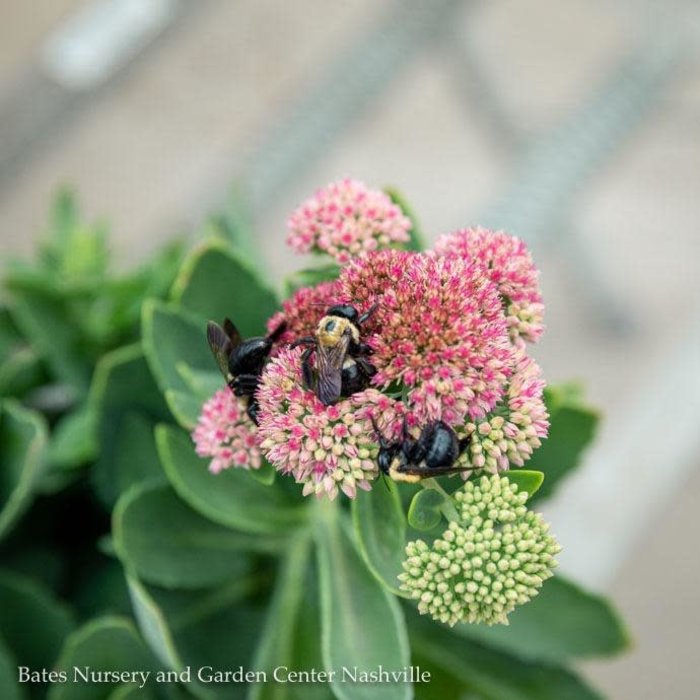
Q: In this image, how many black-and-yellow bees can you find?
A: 3